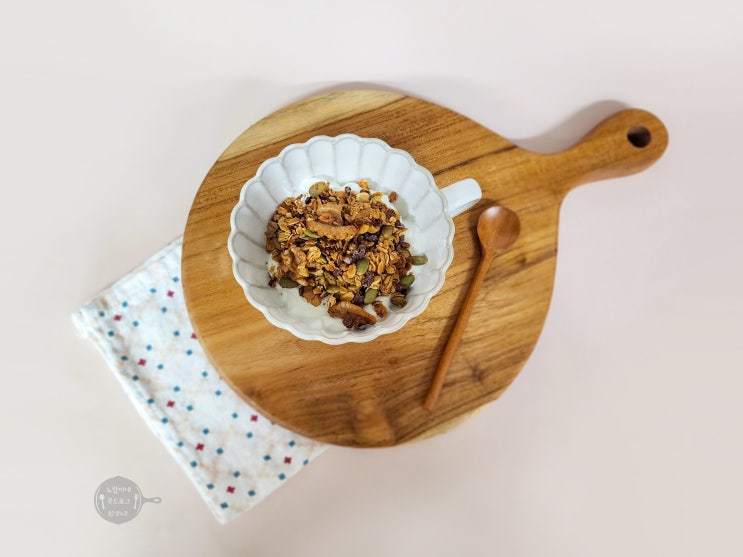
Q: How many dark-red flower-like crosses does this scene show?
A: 9